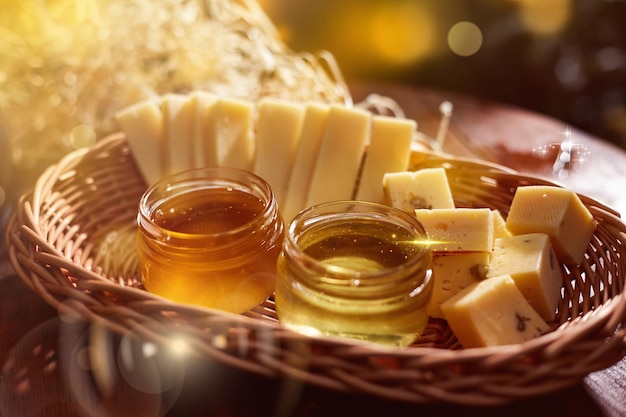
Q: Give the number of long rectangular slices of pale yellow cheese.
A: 8